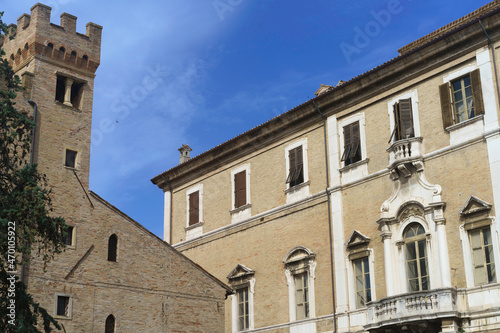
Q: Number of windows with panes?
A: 6